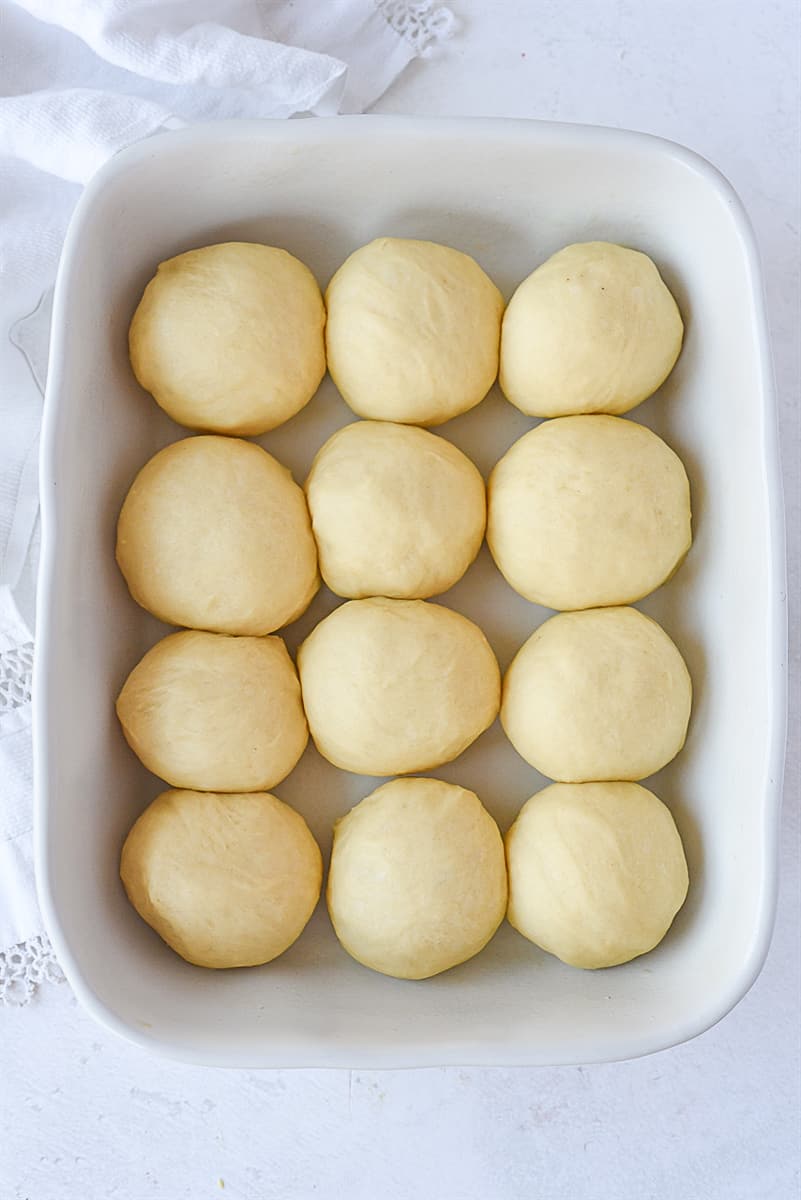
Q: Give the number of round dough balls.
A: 12